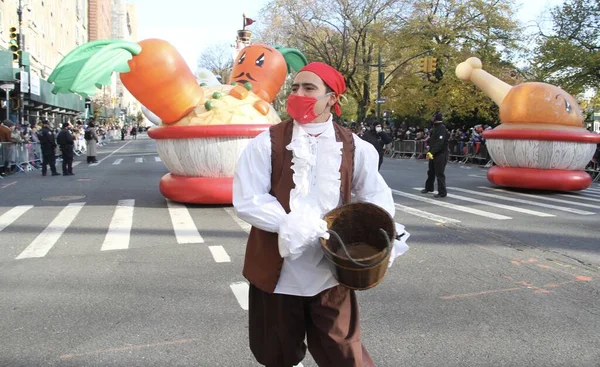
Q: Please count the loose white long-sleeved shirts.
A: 1